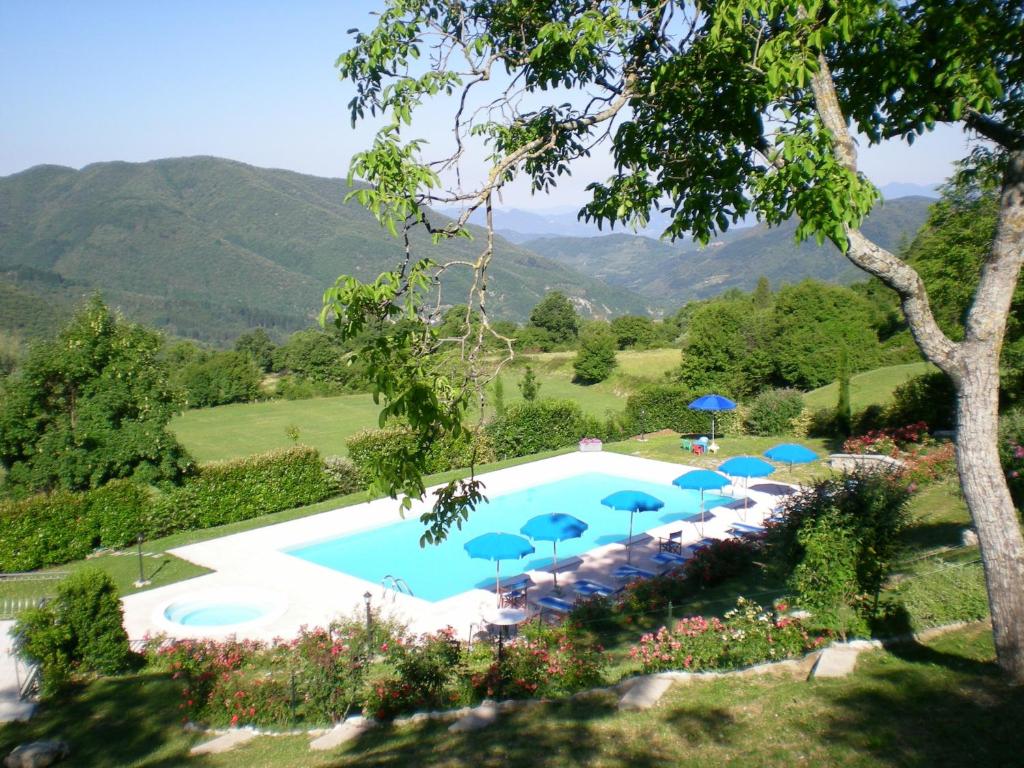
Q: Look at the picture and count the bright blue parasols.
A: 7